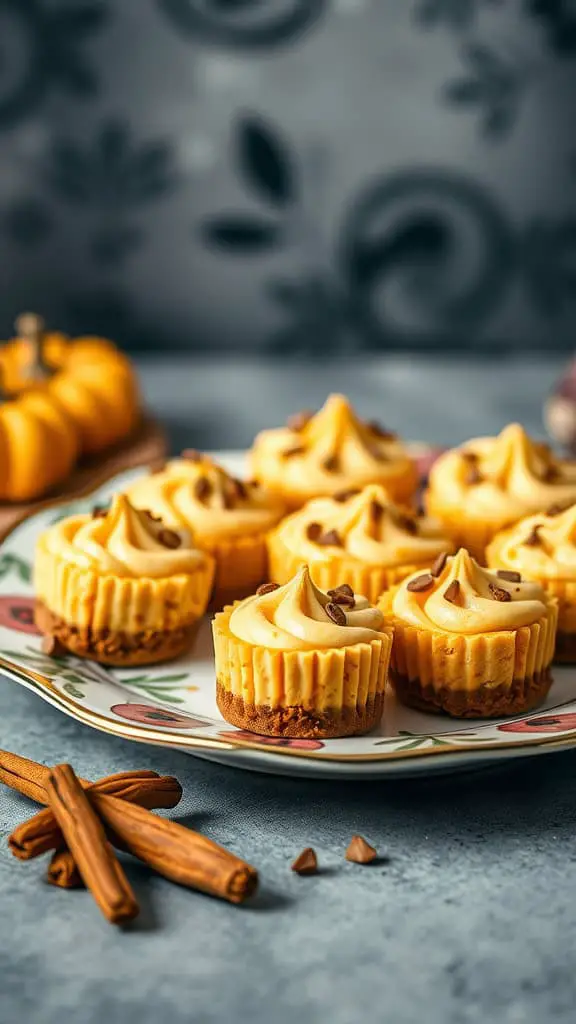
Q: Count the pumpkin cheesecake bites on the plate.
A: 8